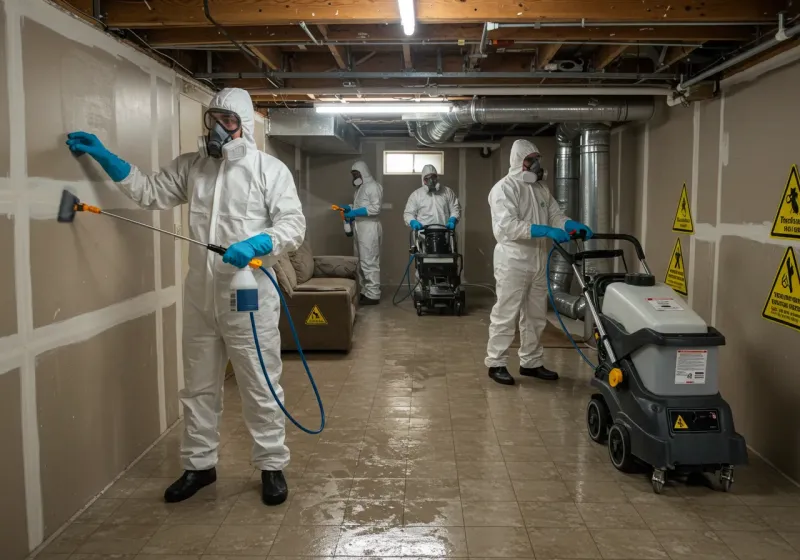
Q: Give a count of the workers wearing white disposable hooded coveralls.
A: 4